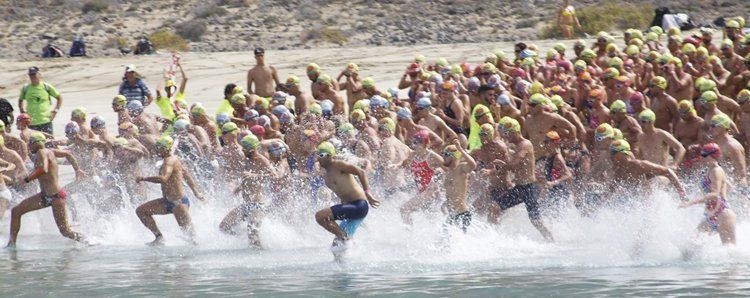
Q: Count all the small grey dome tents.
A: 0